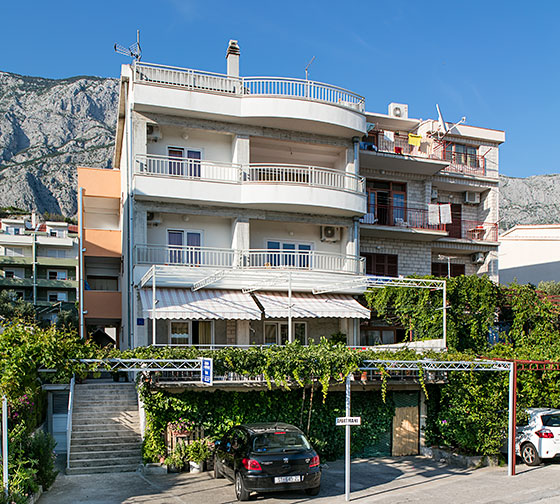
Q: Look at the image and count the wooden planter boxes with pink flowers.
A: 1